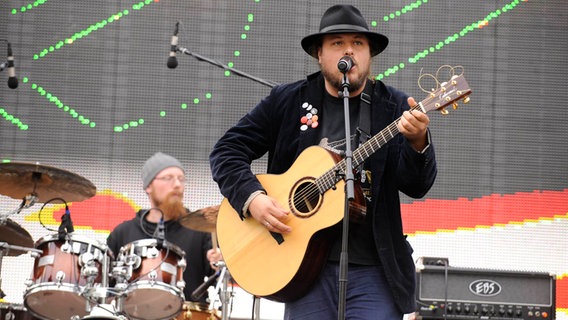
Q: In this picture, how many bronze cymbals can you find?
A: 3